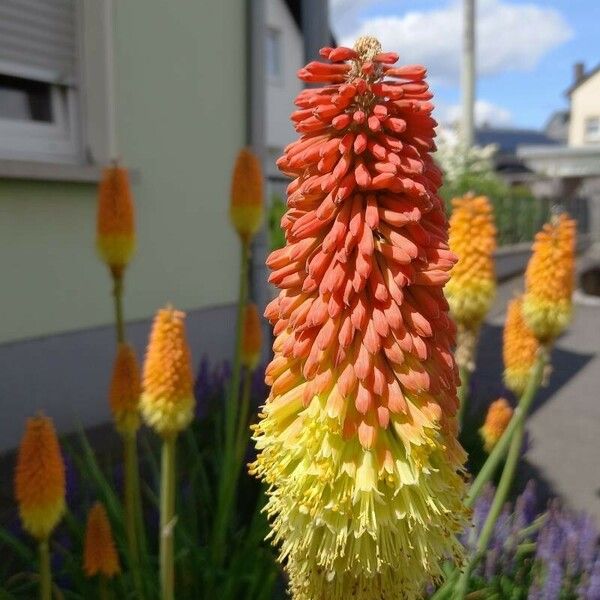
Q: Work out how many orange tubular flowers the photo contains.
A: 12